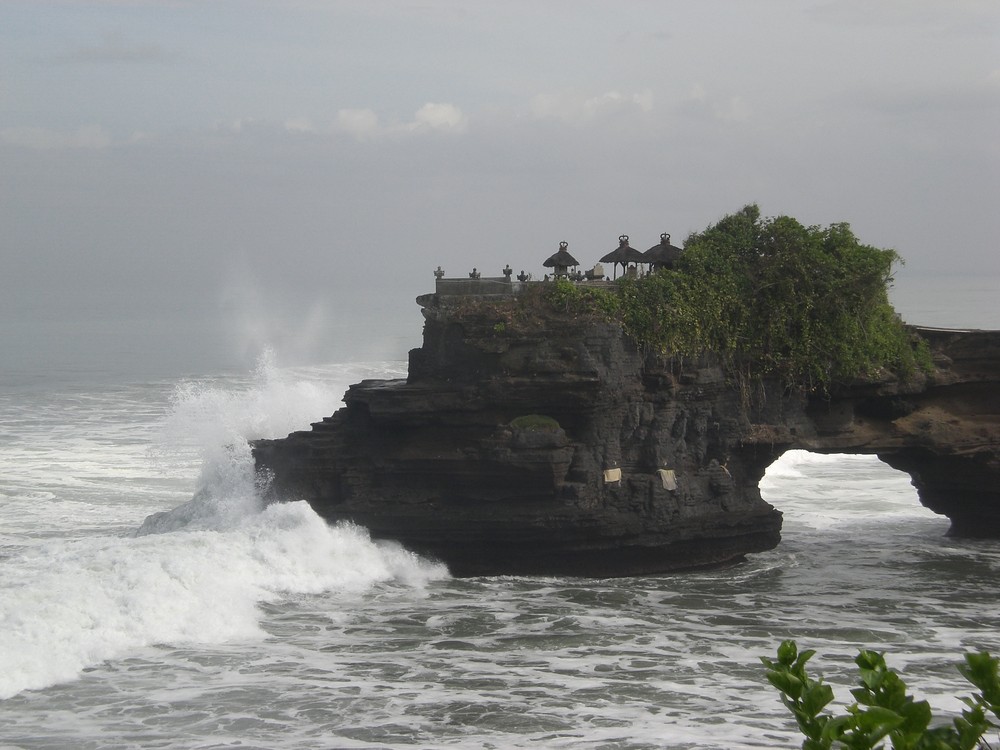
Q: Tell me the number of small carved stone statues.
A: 4